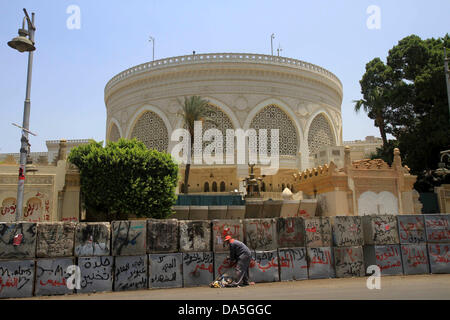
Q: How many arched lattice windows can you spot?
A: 5